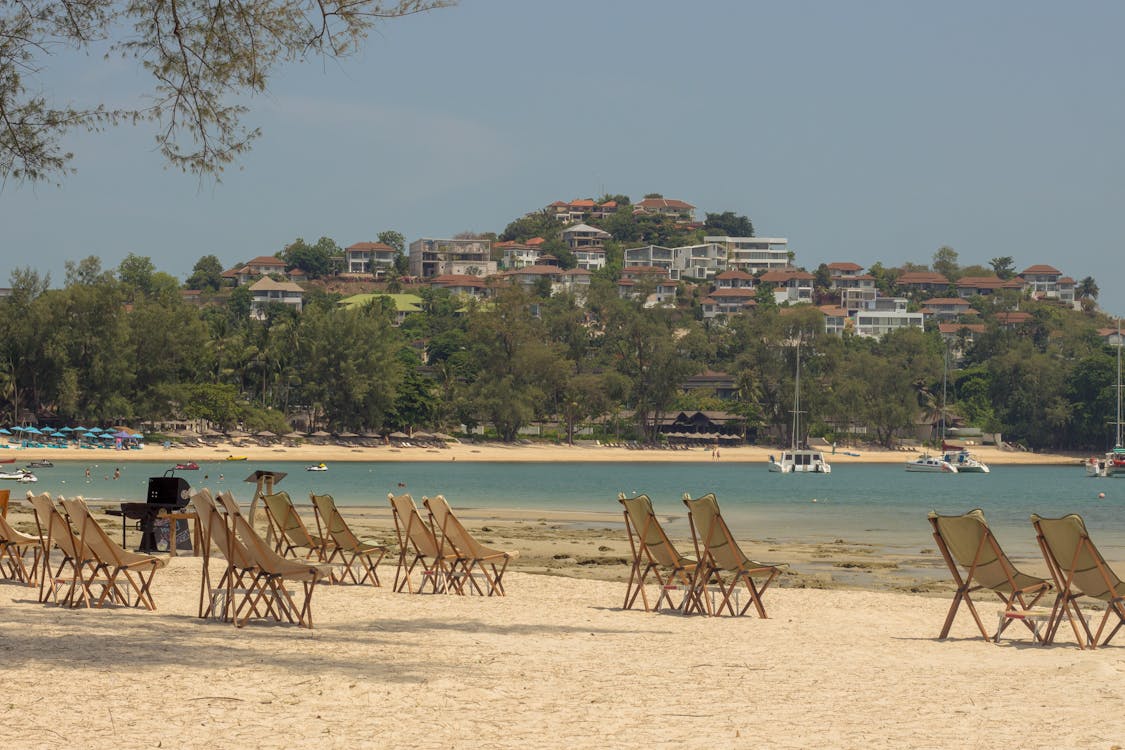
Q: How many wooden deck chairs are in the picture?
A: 13